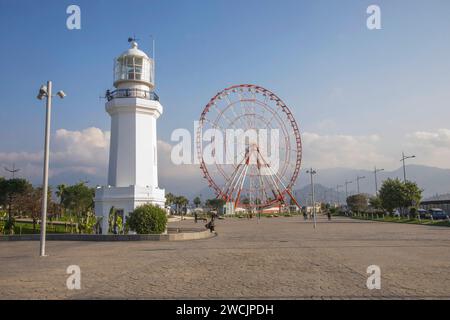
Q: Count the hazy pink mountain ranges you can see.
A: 0